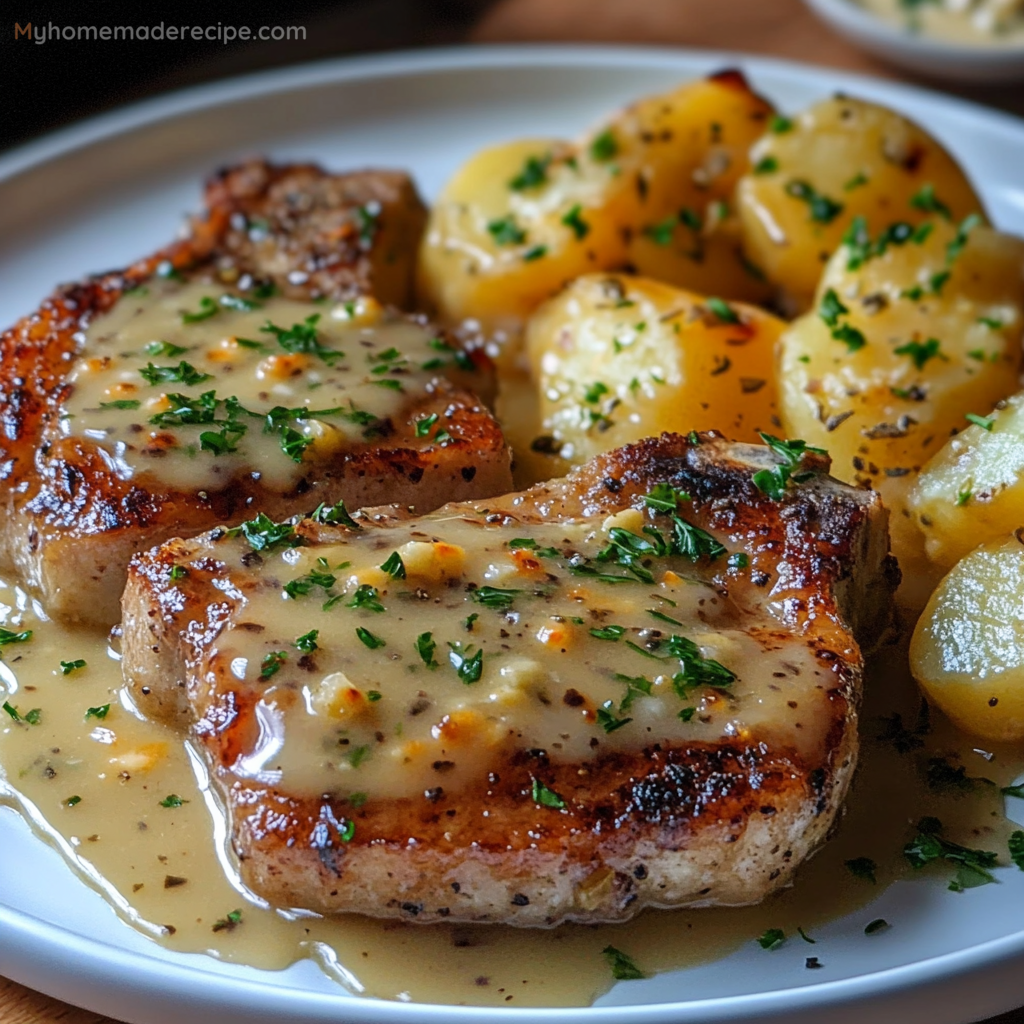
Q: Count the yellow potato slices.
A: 7